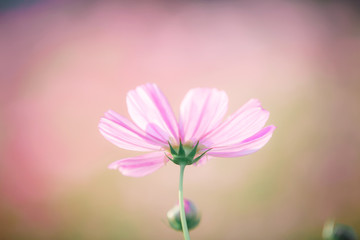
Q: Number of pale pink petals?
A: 6